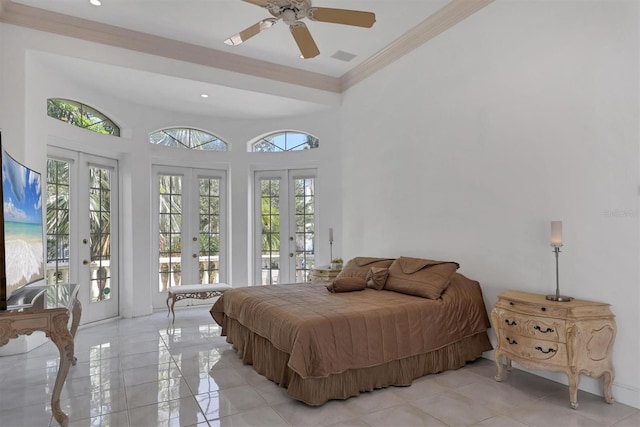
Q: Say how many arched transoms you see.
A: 3